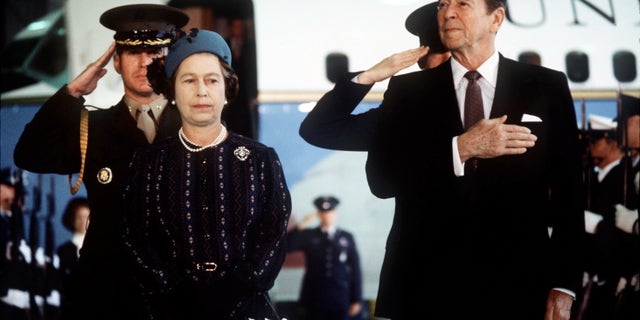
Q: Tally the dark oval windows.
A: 4